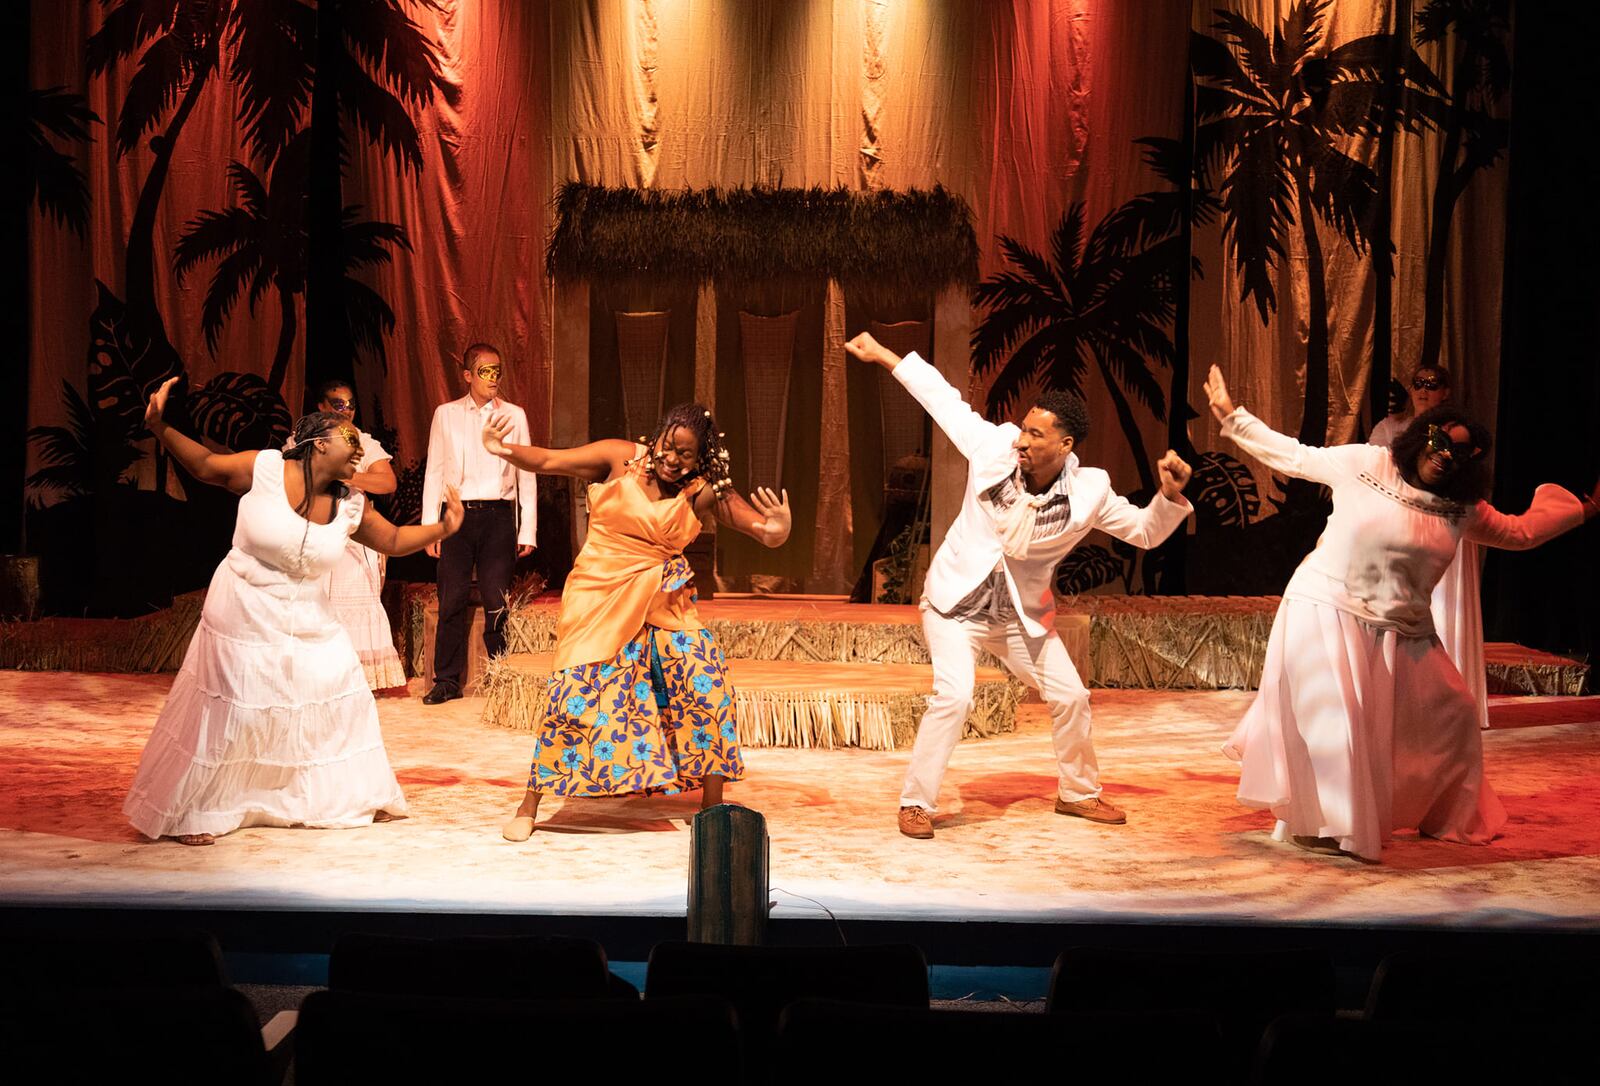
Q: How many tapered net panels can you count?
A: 3